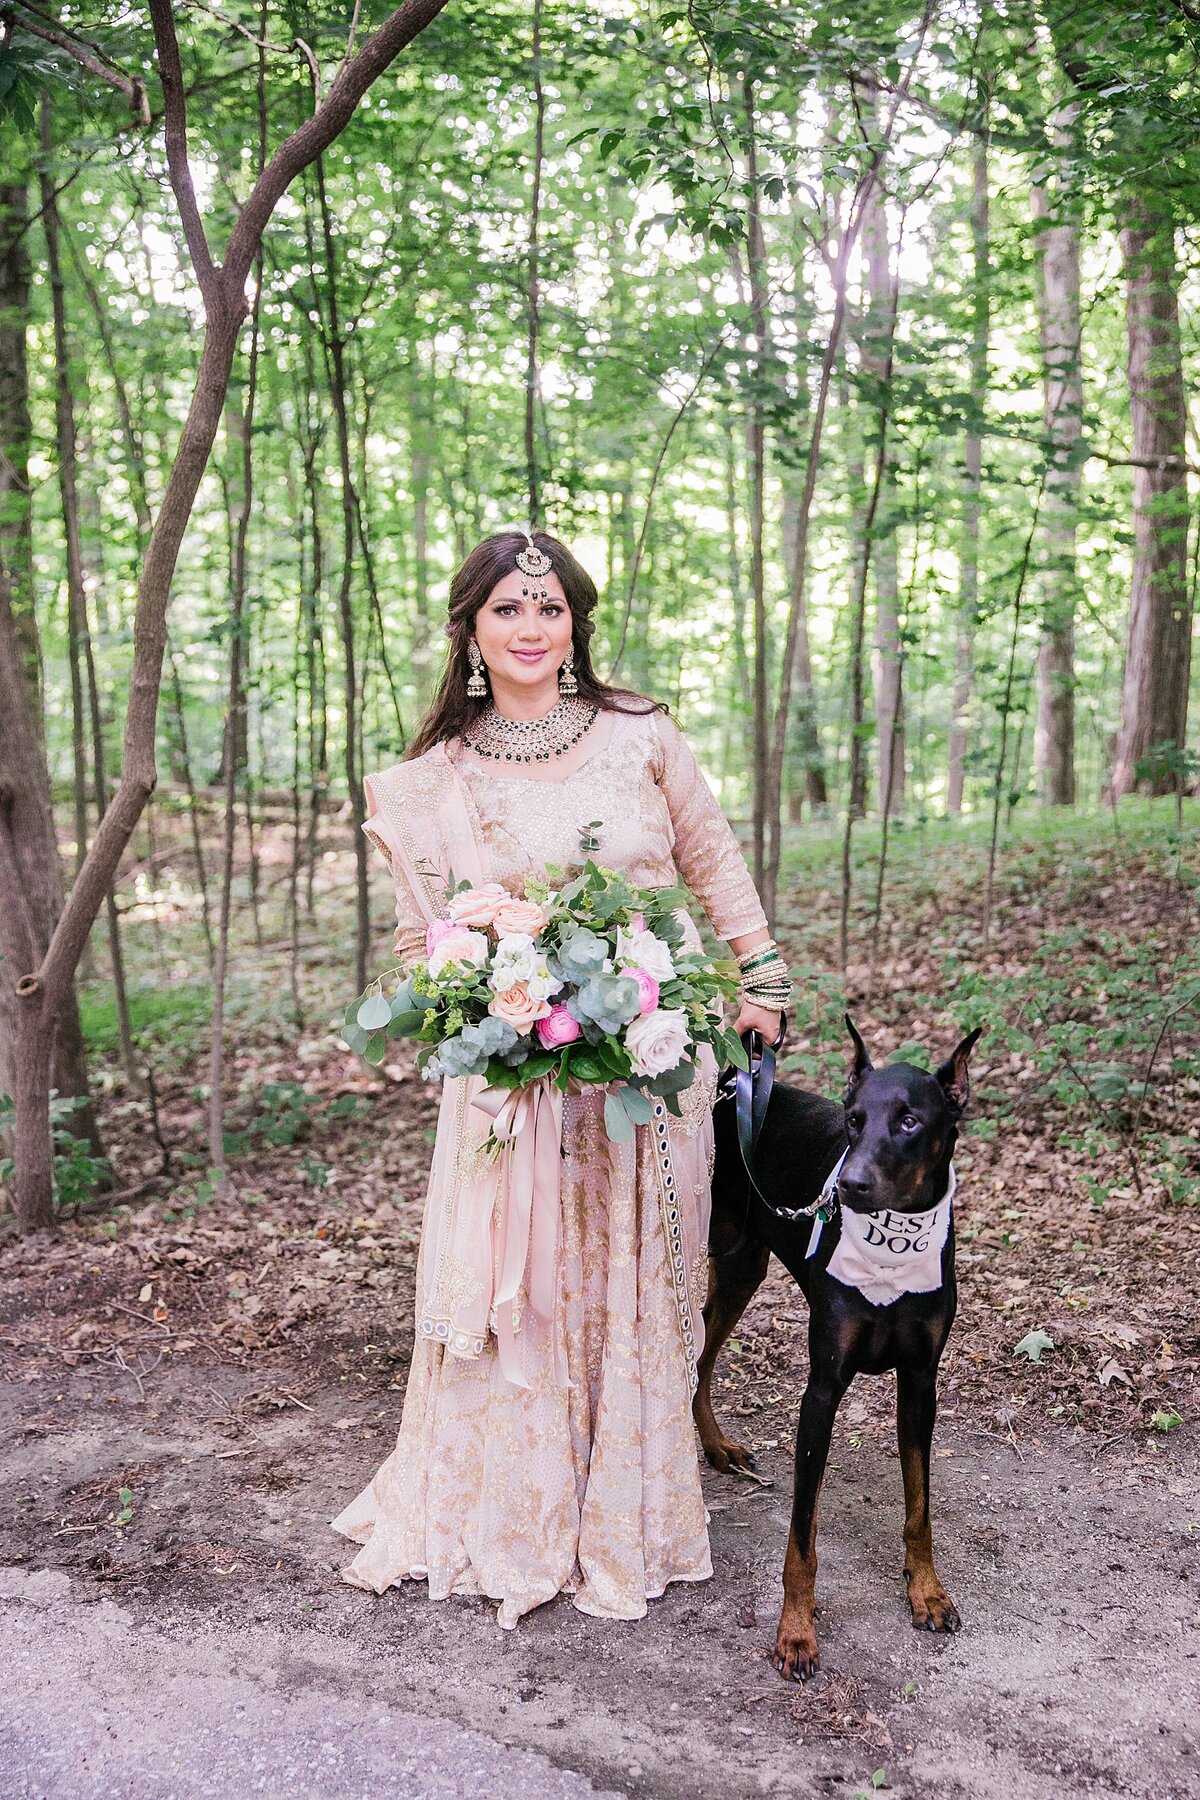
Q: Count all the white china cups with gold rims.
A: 0